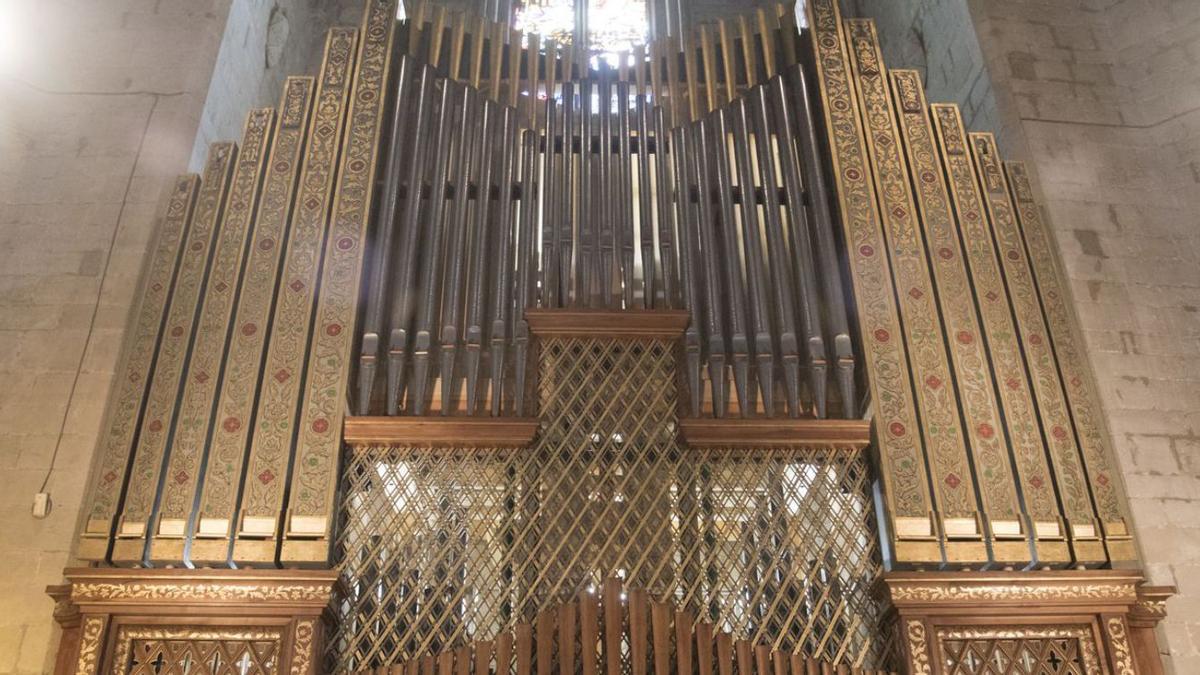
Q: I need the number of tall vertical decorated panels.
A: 12